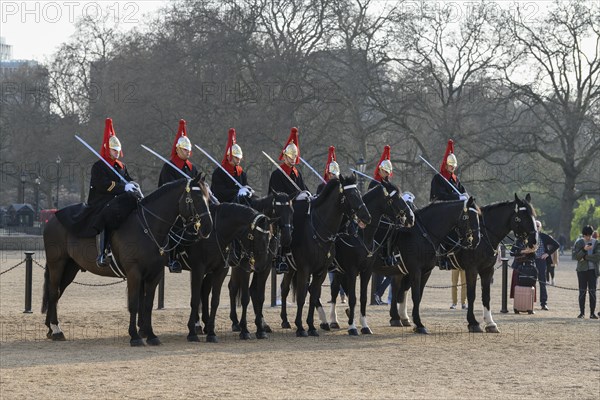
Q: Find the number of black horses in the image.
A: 7